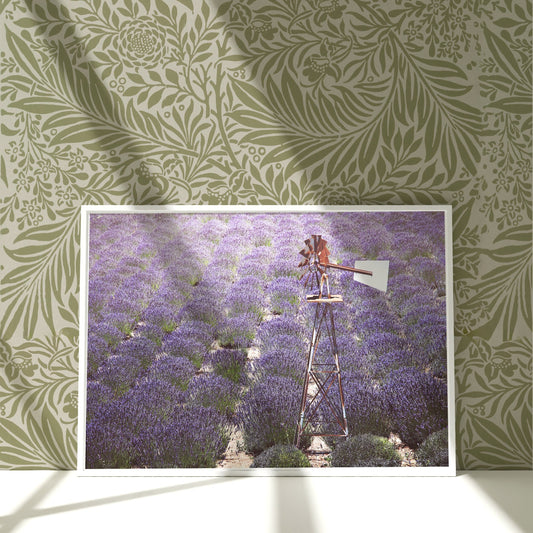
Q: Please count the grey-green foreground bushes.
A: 3